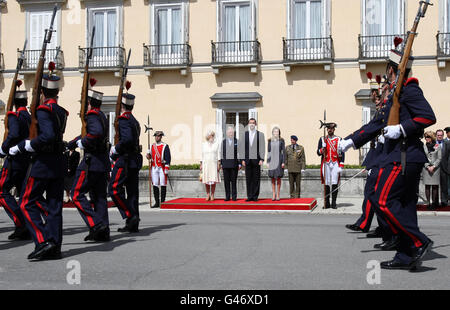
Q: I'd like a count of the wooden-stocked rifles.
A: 5